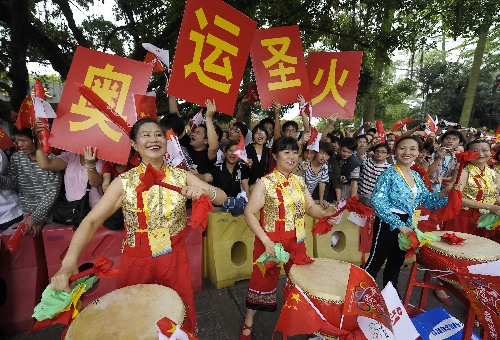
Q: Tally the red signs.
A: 4